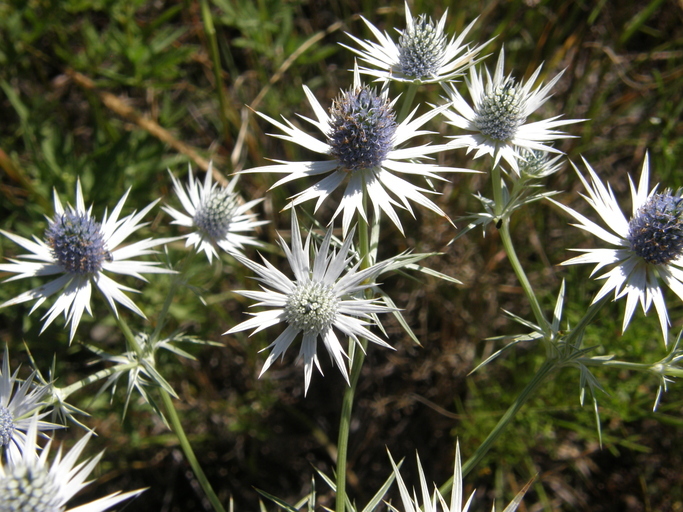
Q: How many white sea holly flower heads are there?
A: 11